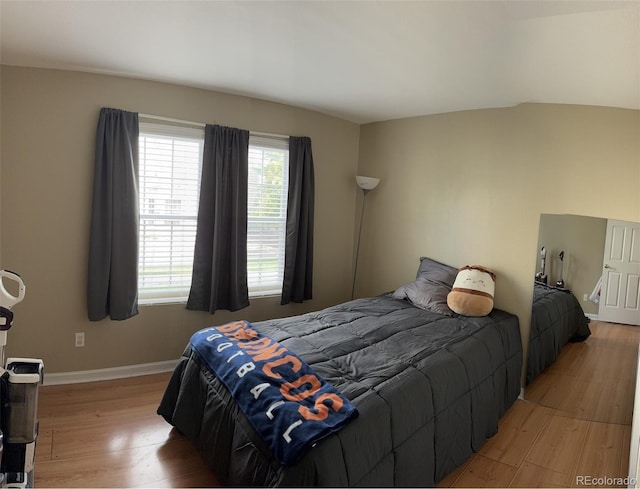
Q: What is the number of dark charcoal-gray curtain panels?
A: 3